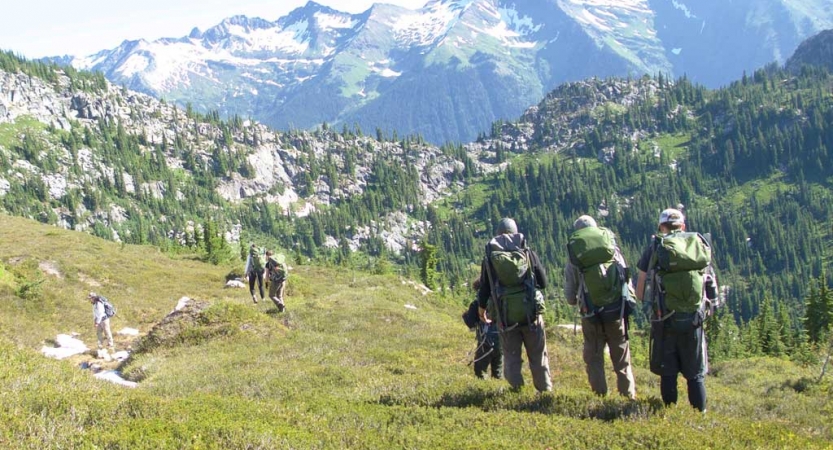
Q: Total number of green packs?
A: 5